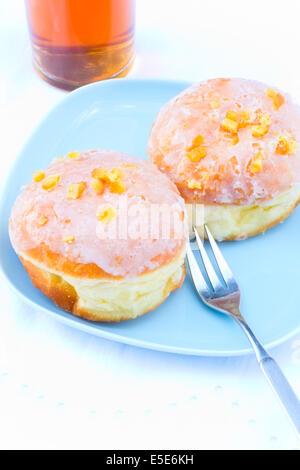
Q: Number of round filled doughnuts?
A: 2